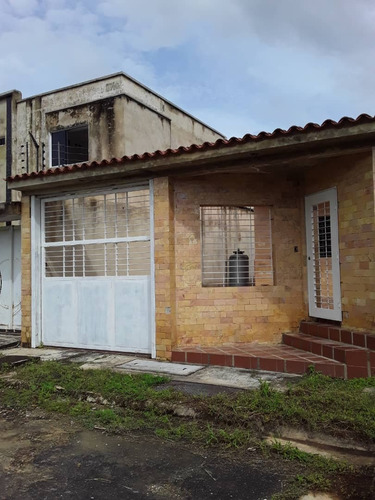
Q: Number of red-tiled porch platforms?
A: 1